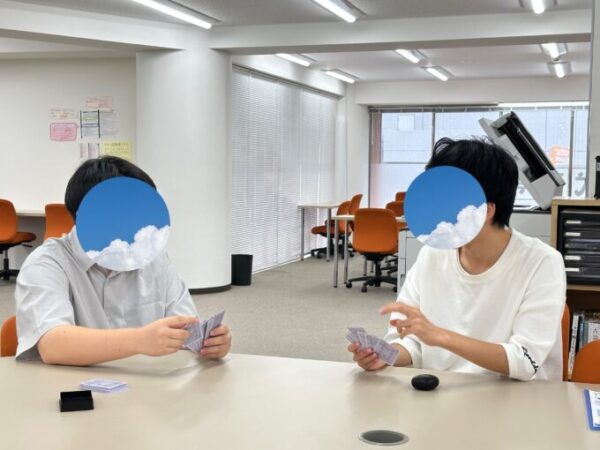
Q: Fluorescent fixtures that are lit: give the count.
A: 9